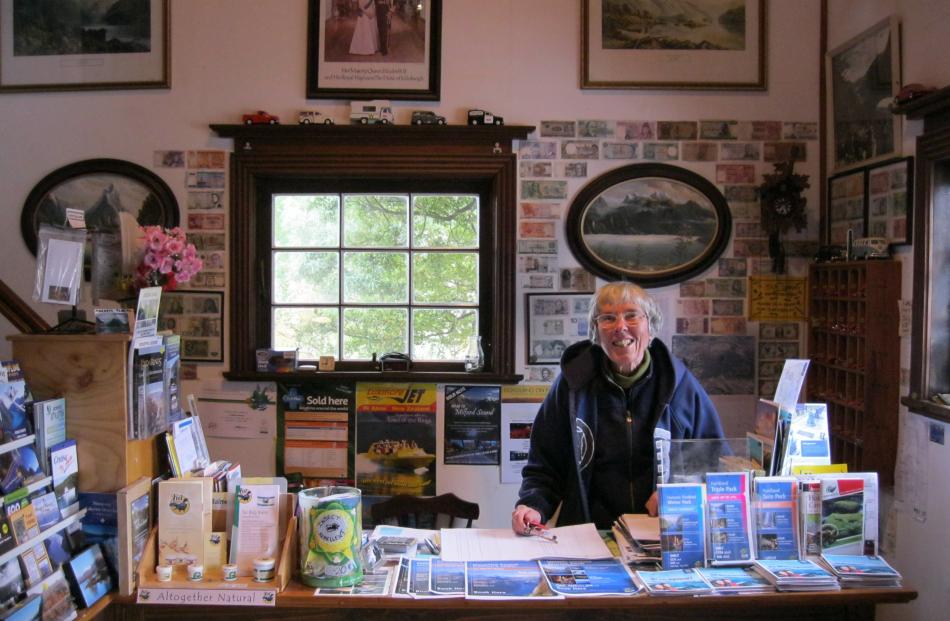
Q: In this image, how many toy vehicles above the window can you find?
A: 5